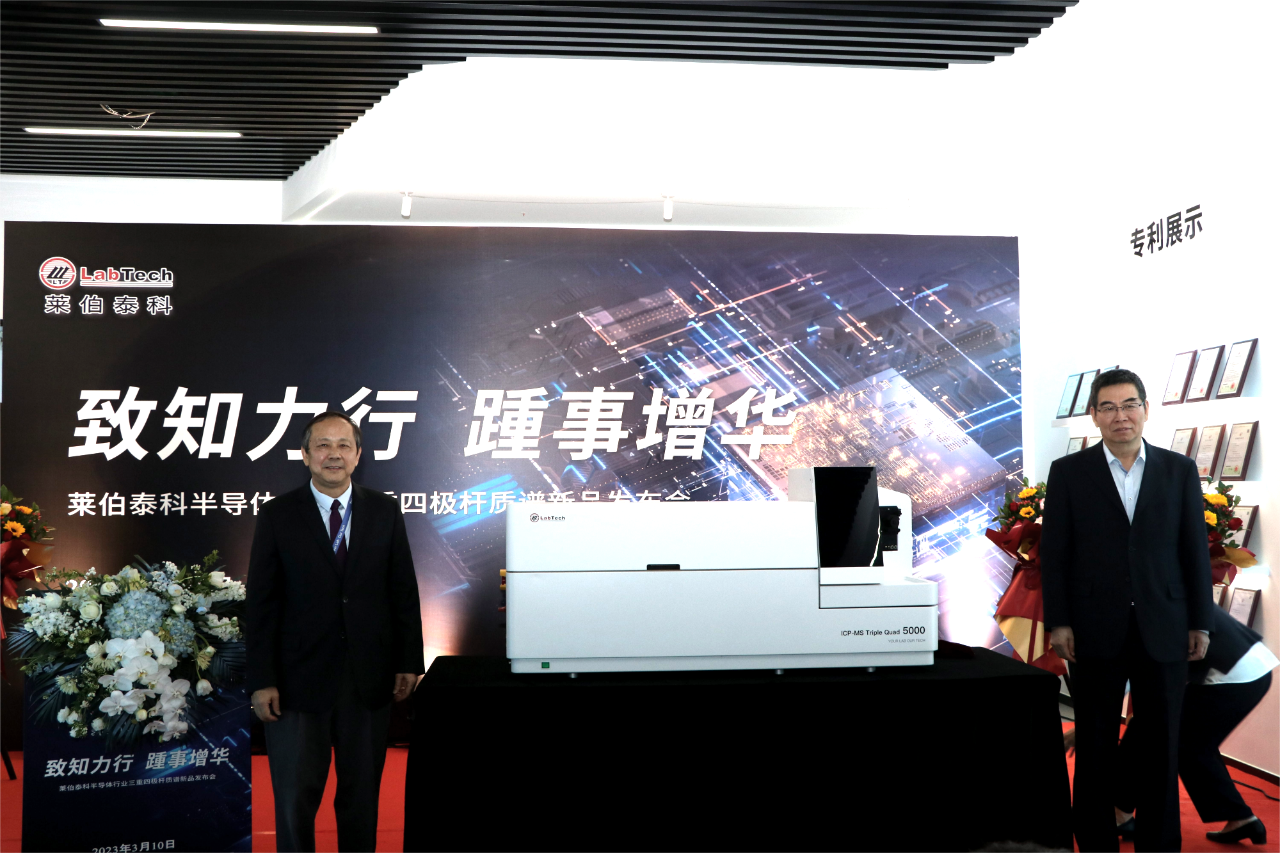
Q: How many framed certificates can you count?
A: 14